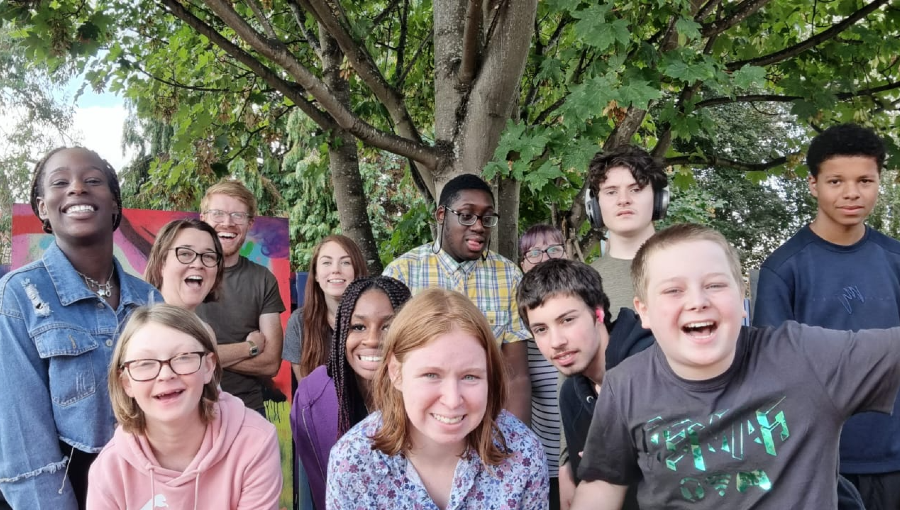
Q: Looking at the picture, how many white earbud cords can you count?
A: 0